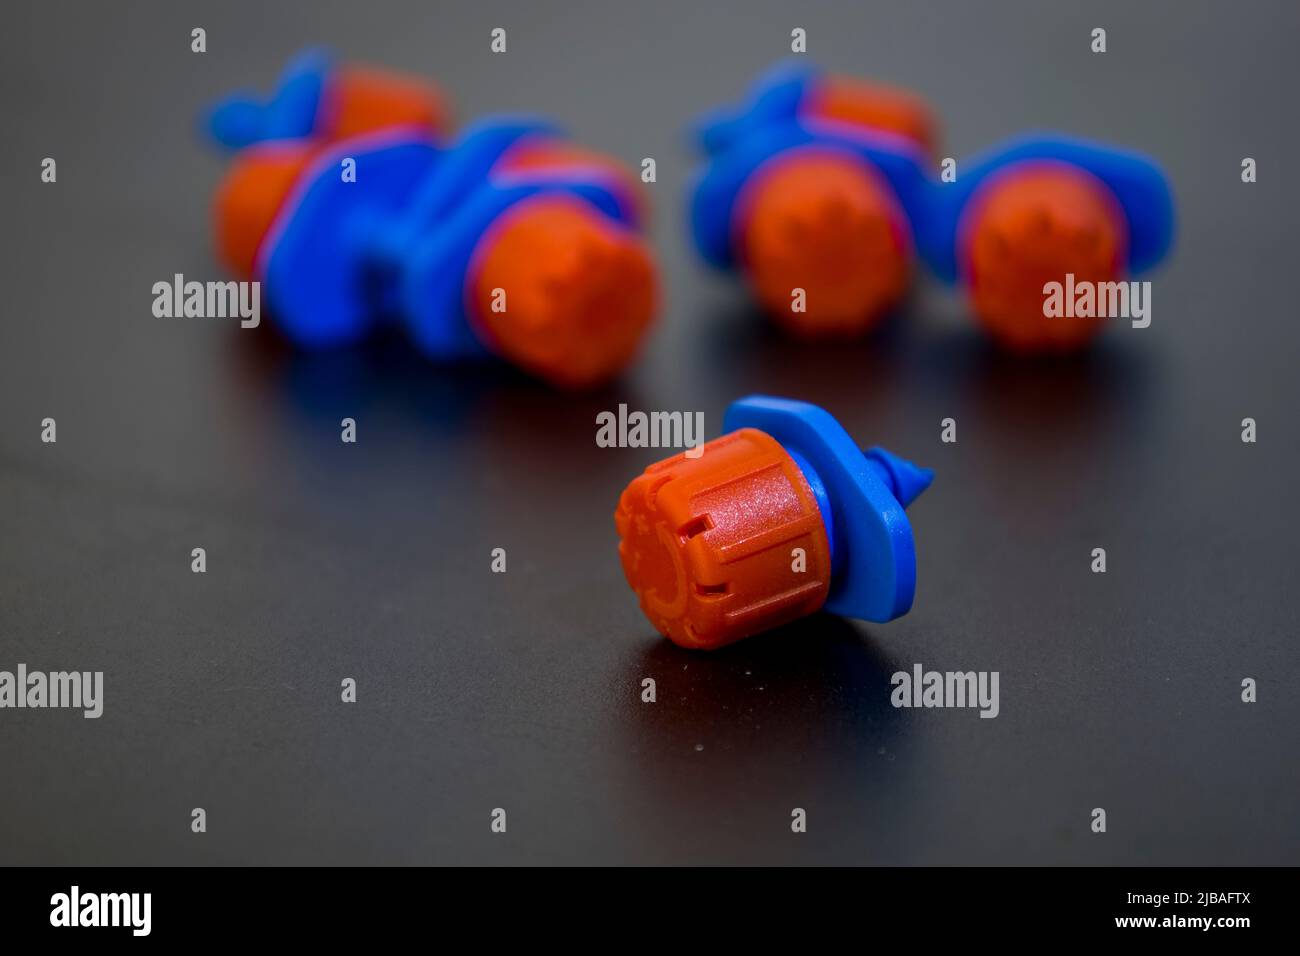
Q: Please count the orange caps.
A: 8